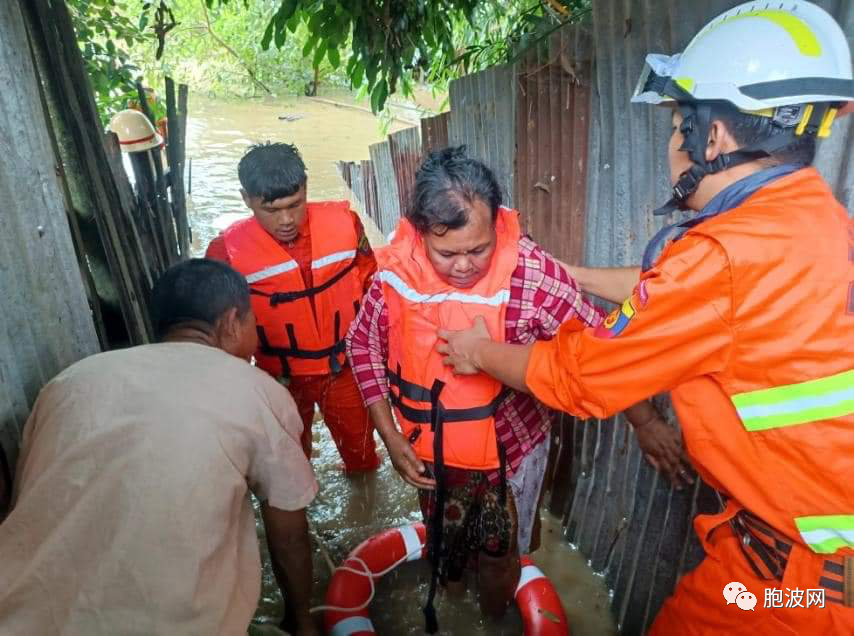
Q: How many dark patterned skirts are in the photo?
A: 1